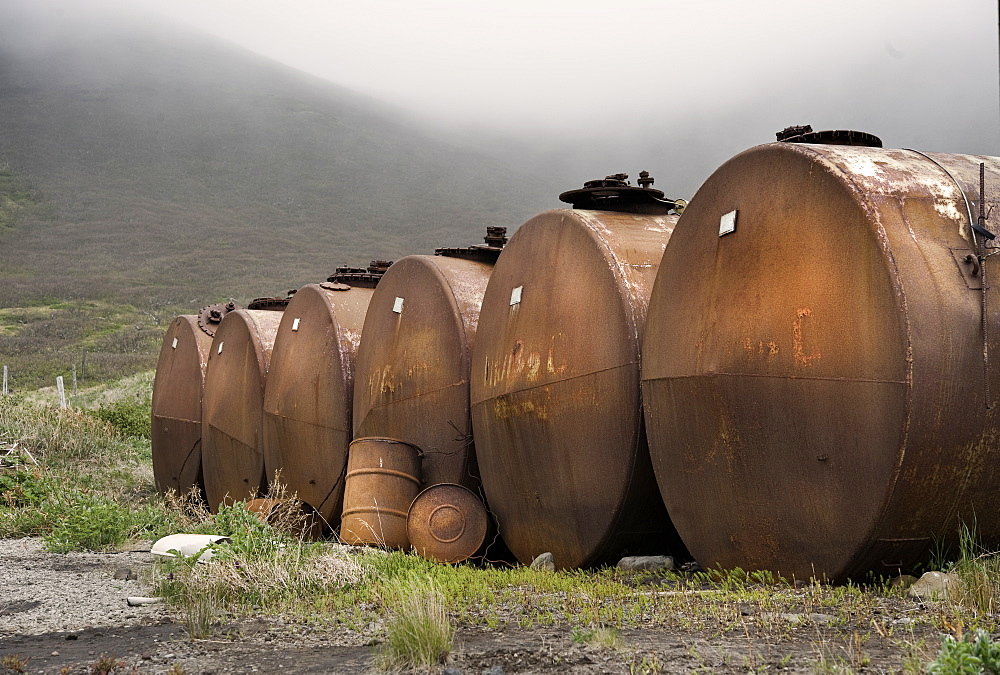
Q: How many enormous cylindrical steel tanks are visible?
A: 6